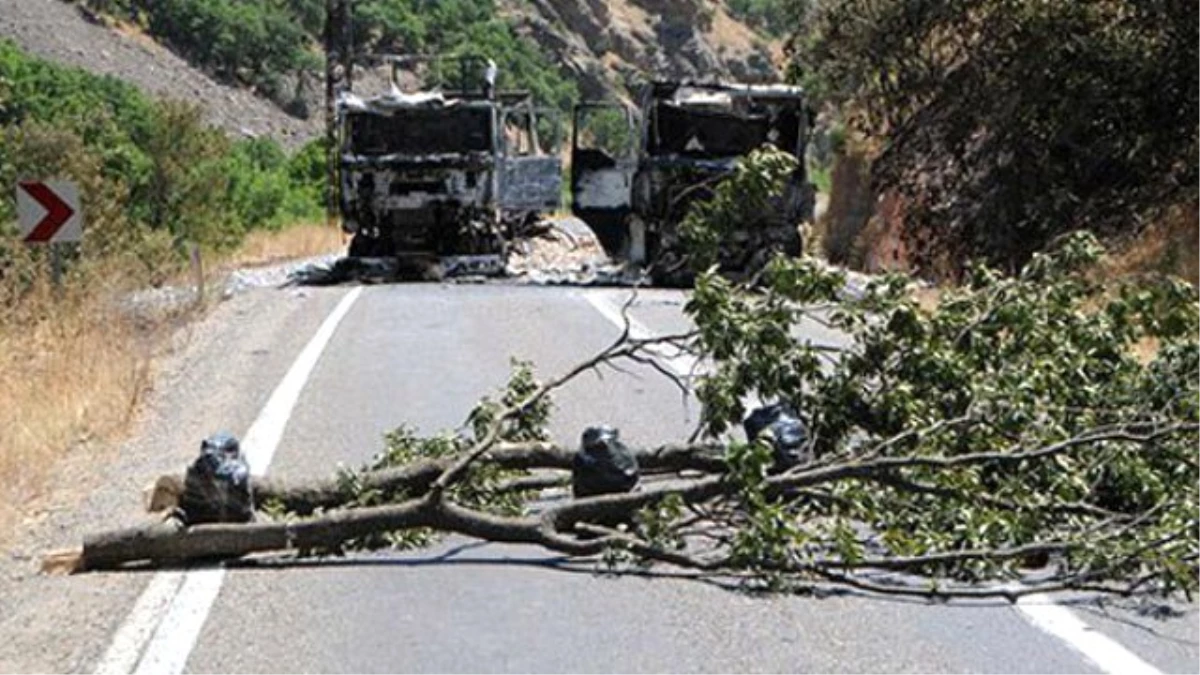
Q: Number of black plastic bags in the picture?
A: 3